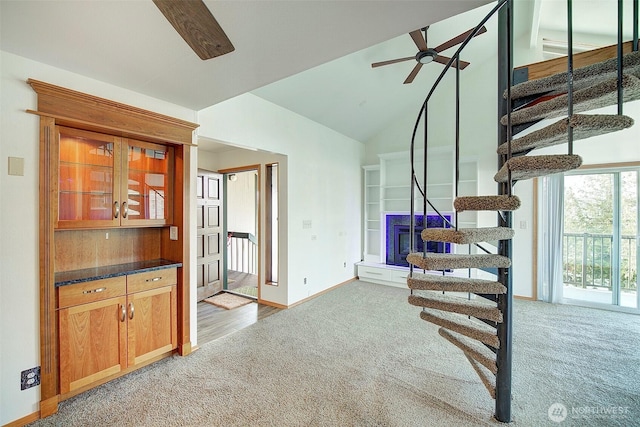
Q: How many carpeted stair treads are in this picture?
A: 12